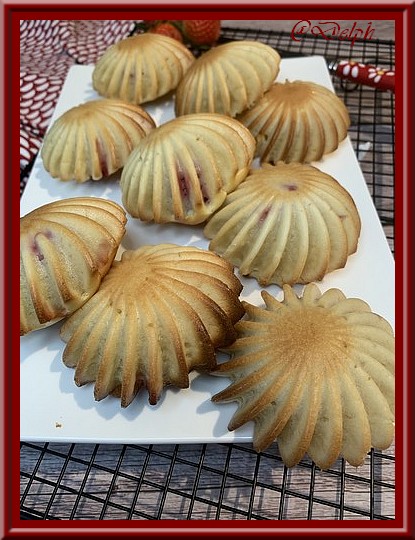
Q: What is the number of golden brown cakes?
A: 9